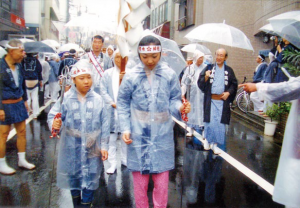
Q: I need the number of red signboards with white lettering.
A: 1